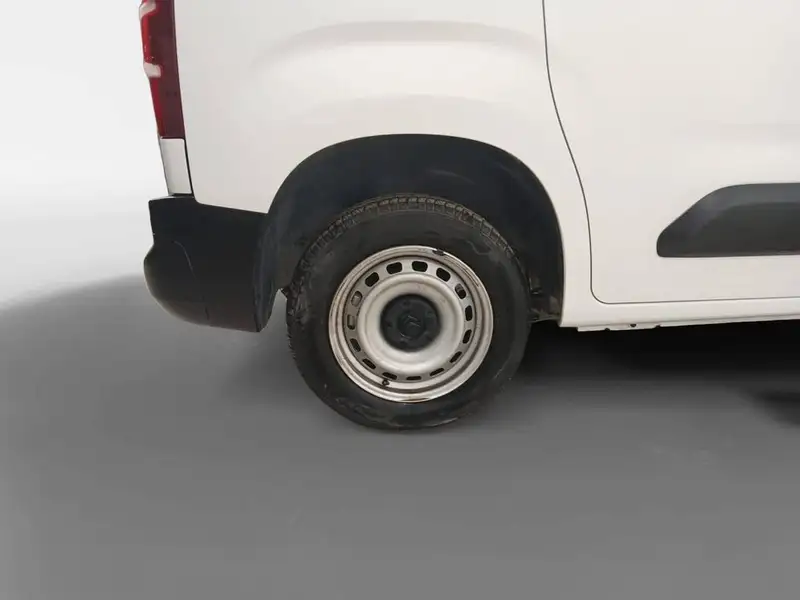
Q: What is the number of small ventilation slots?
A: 15